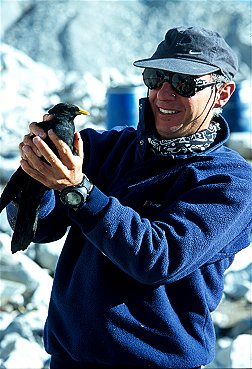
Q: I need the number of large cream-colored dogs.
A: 0